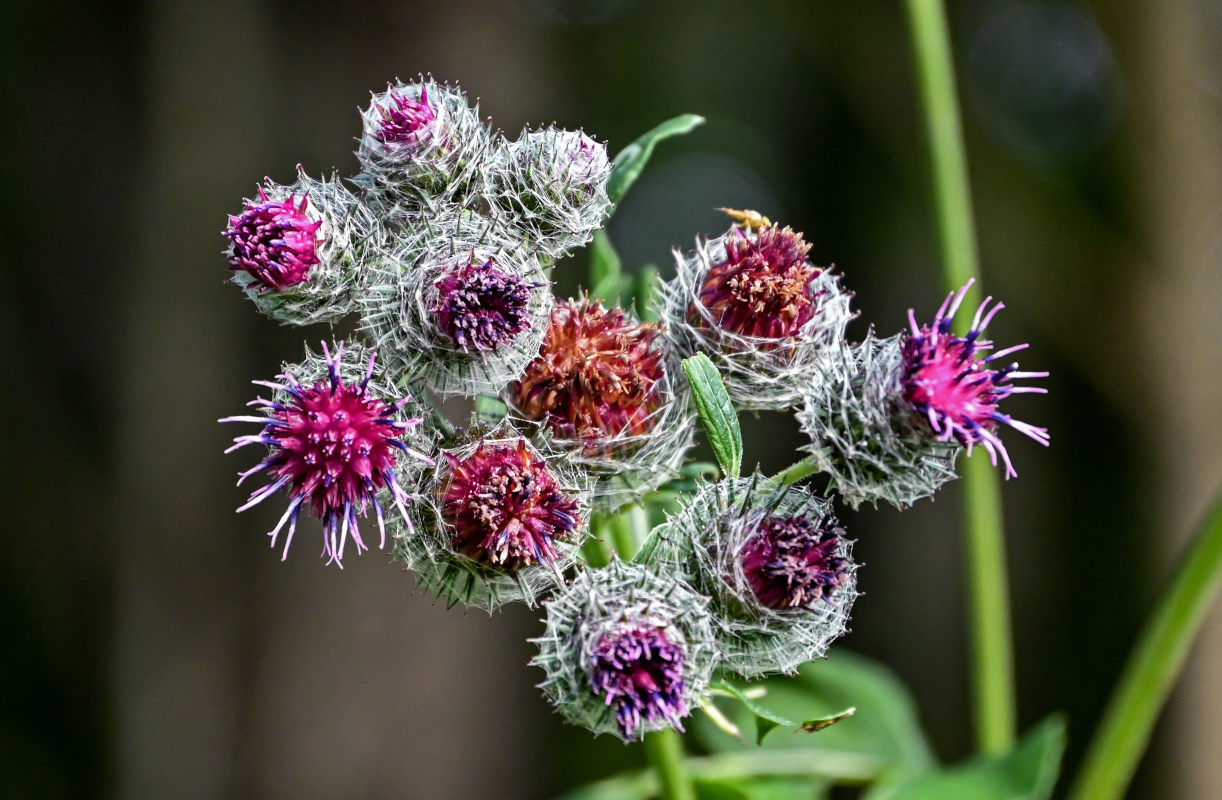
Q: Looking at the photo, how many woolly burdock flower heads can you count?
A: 11